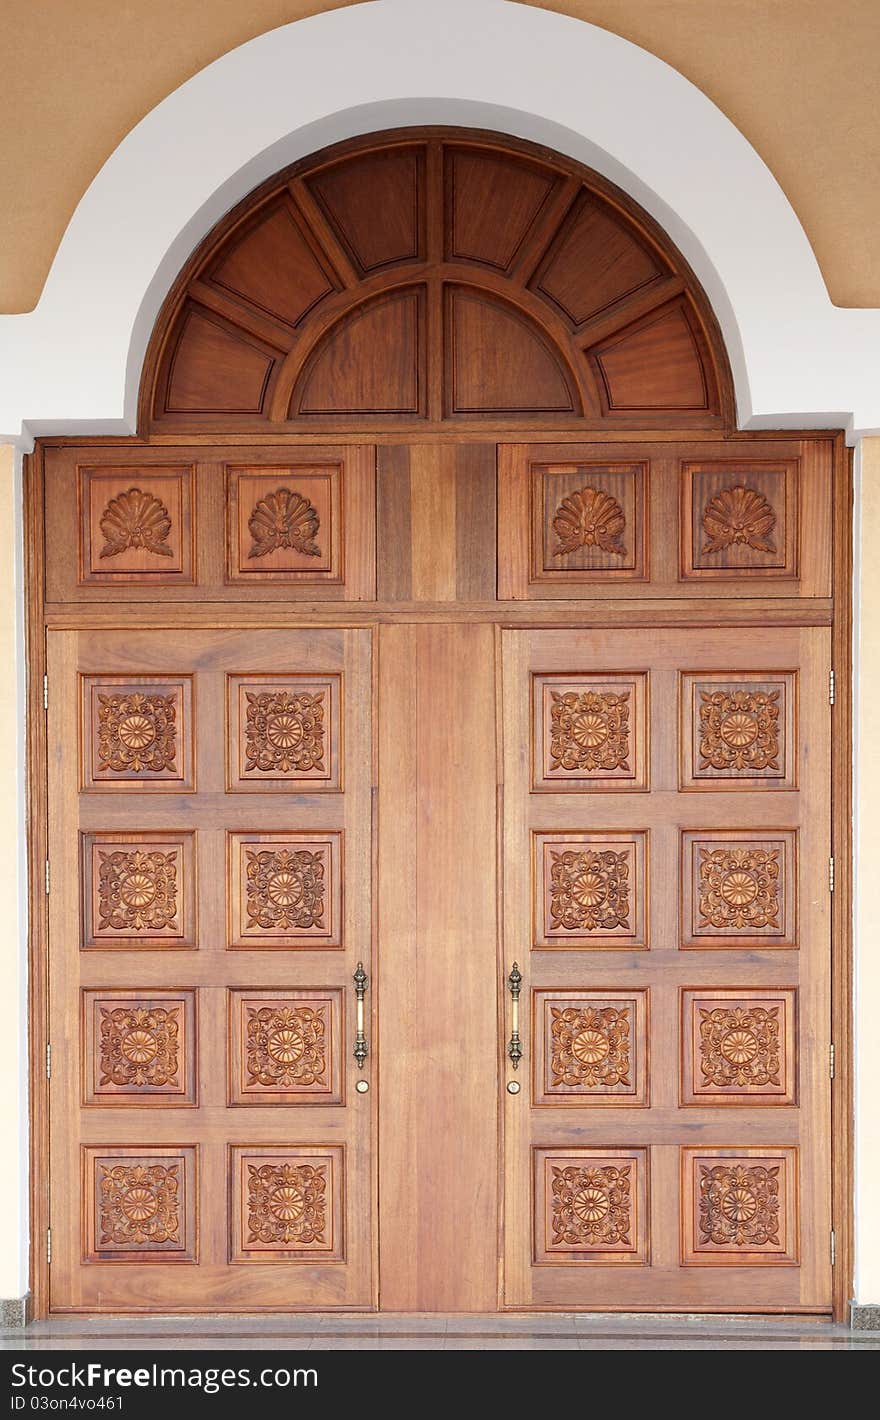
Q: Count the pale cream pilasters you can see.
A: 2